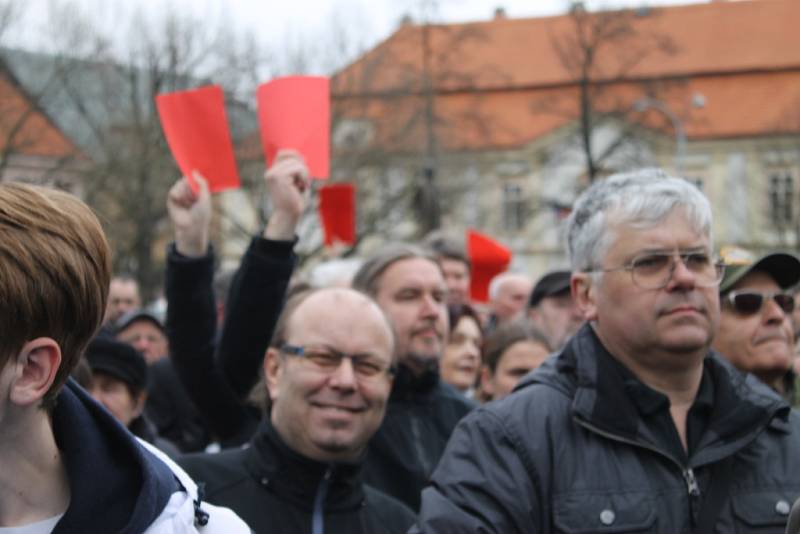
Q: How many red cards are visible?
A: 4